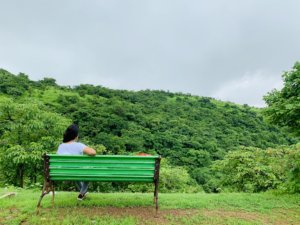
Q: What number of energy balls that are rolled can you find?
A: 0